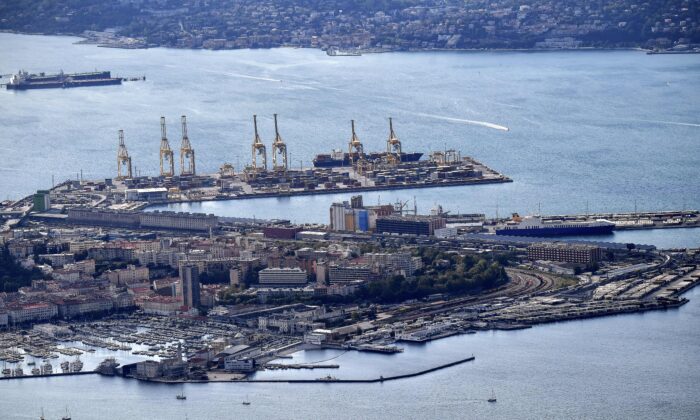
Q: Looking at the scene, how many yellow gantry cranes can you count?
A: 7